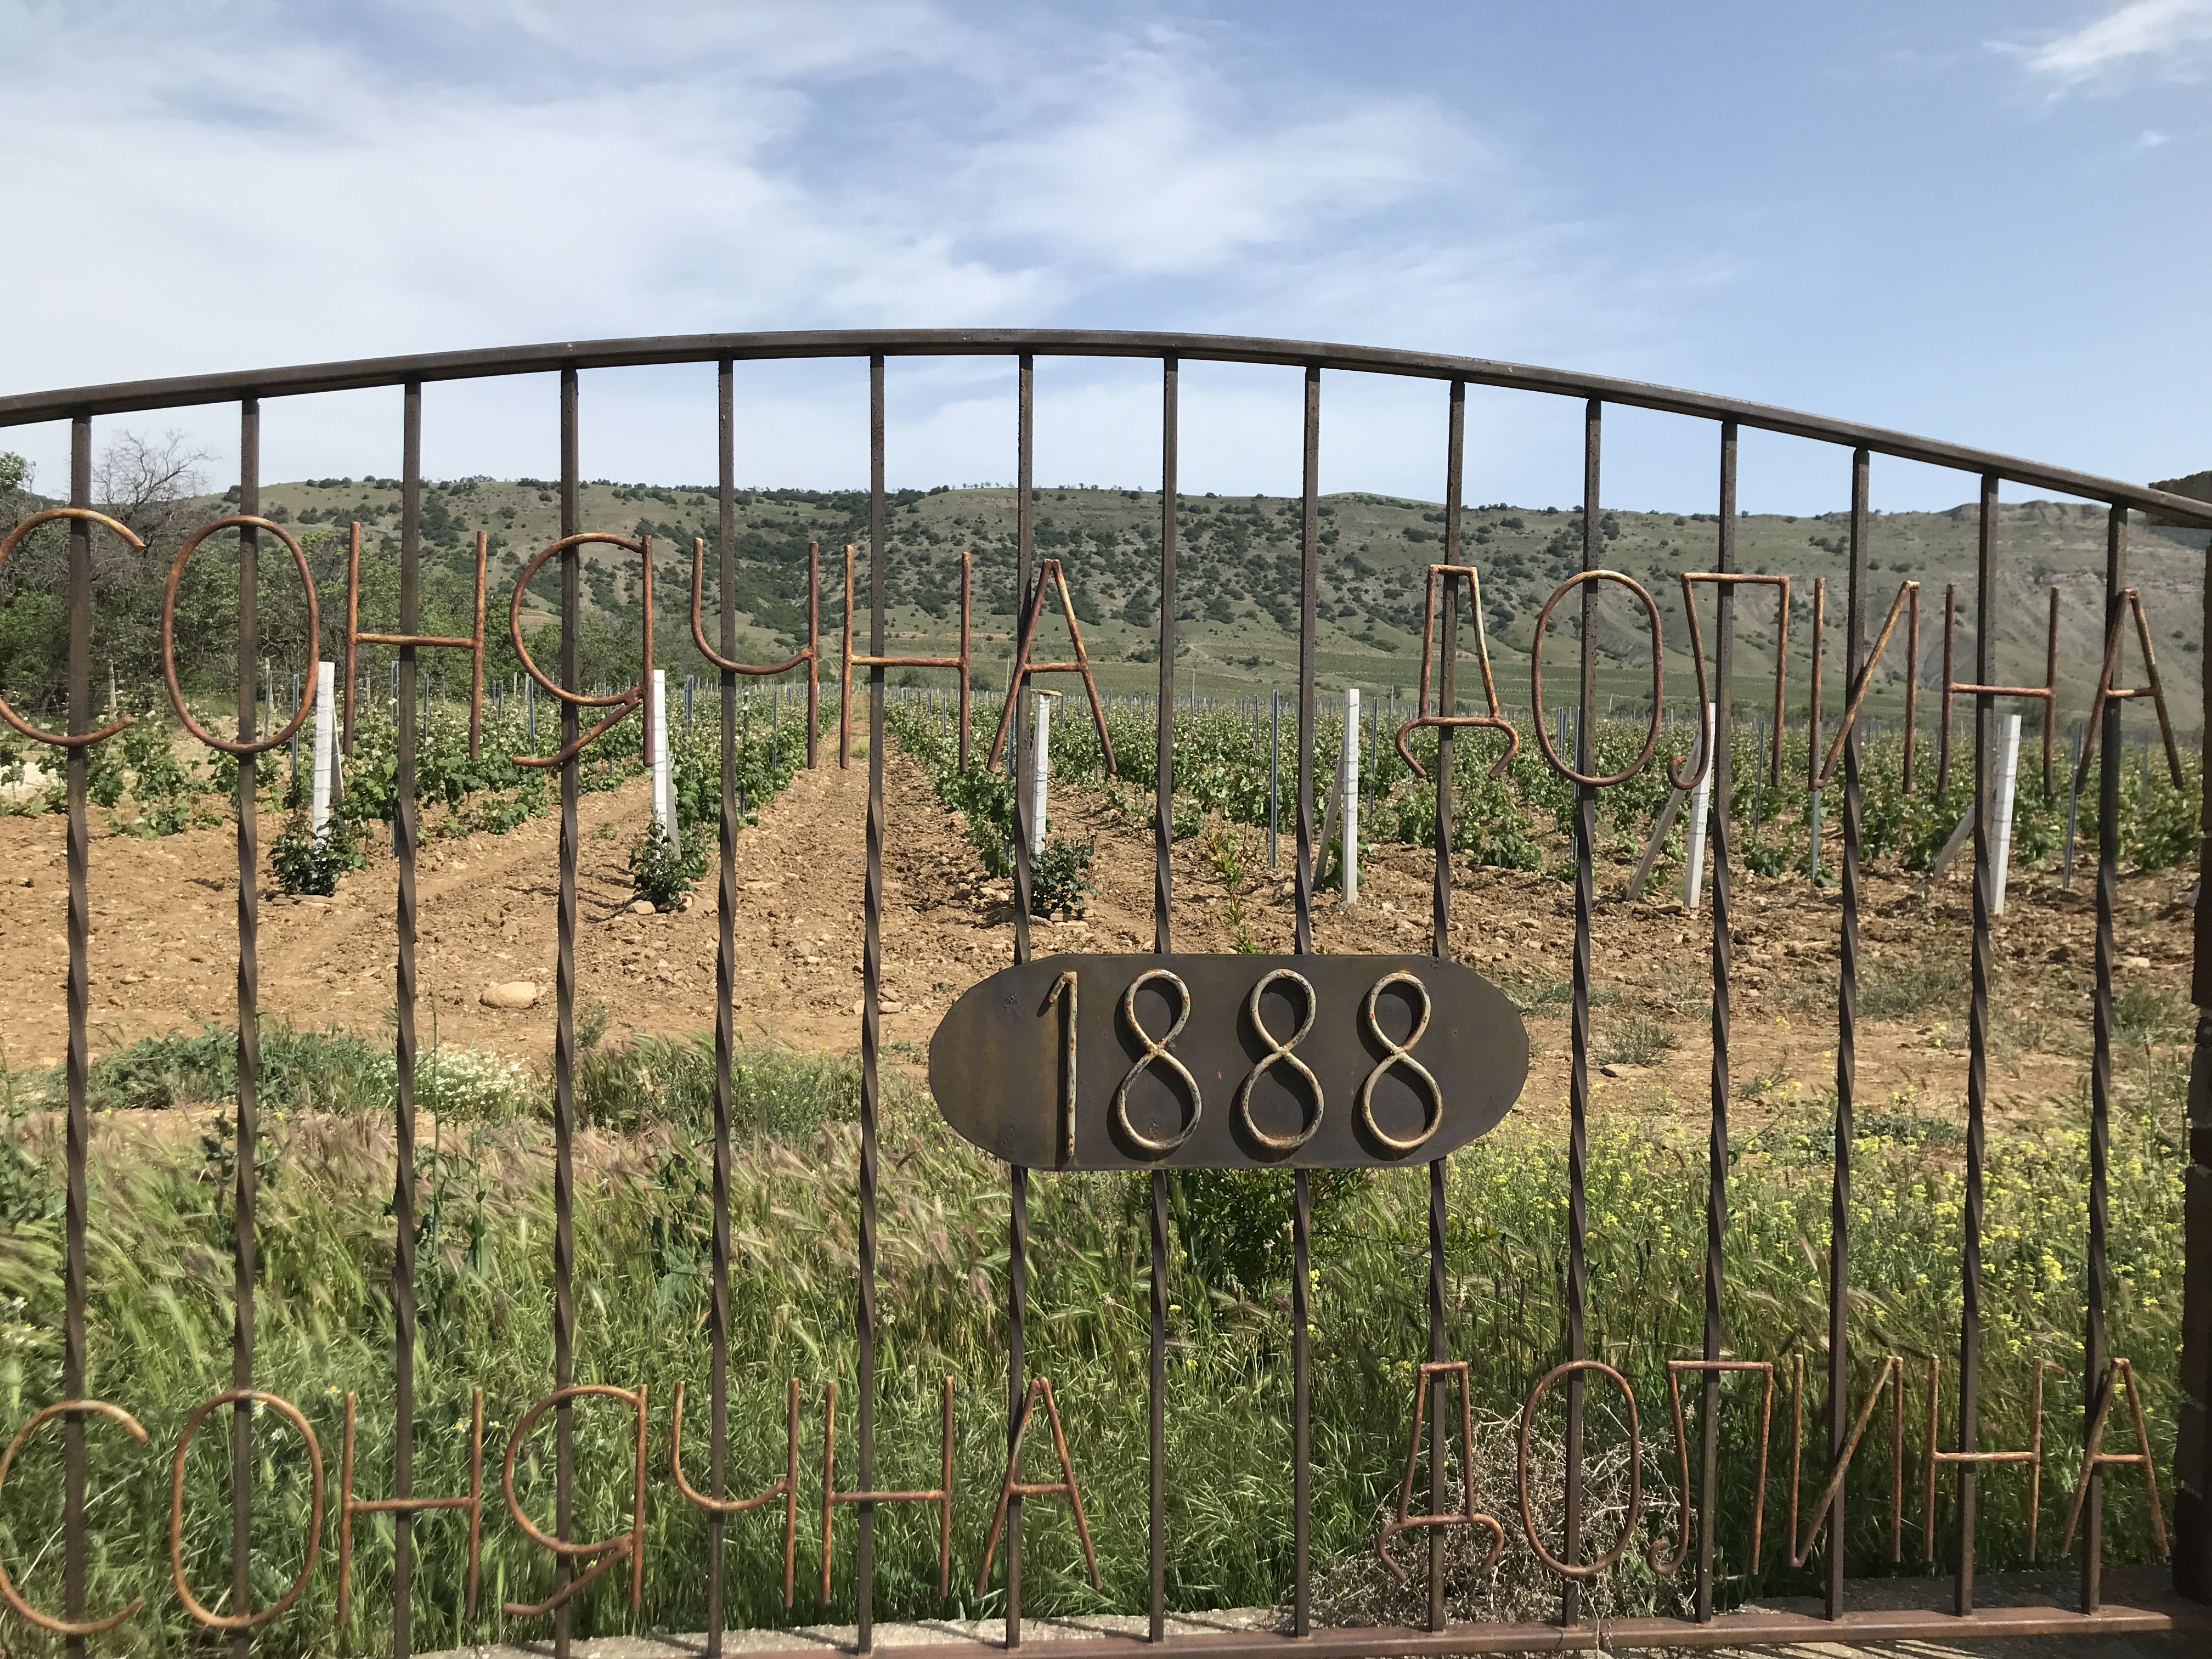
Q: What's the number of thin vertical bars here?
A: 15